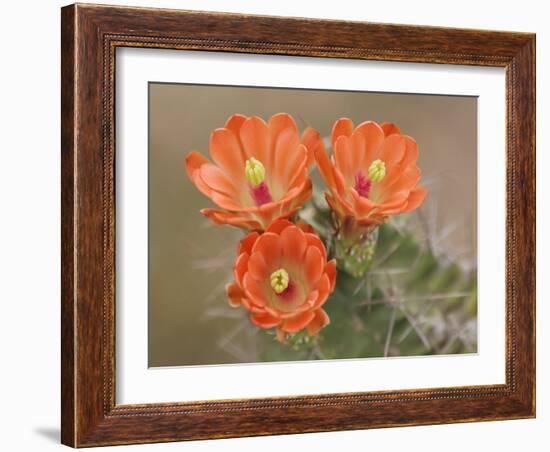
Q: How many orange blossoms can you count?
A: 3